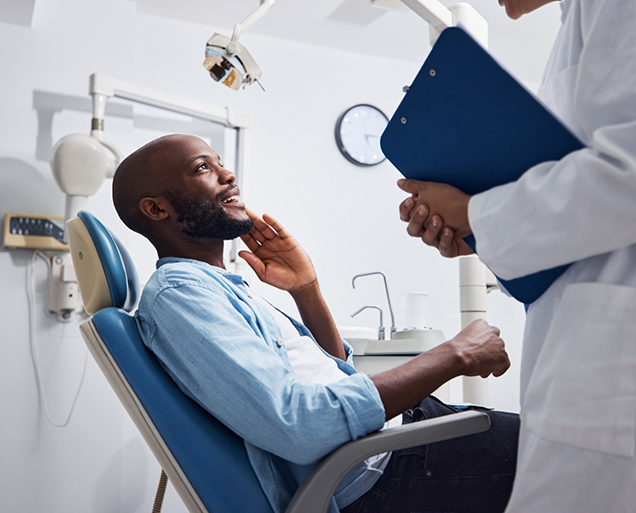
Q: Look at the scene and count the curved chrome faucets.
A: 2